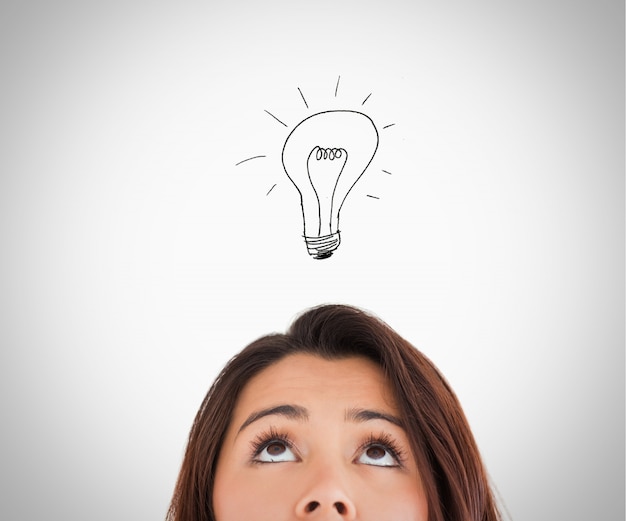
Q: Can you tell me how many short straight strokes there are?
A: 9